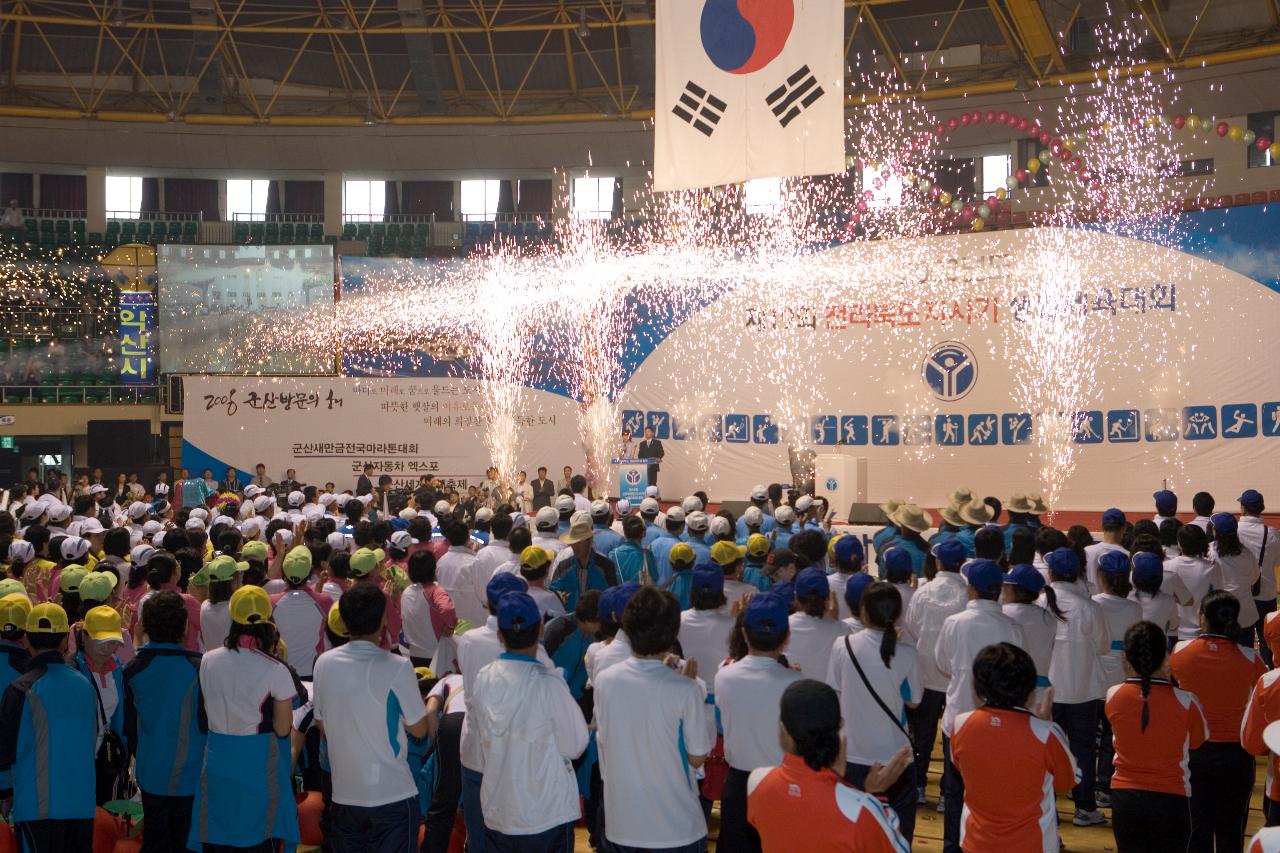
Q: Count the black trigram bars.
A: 11